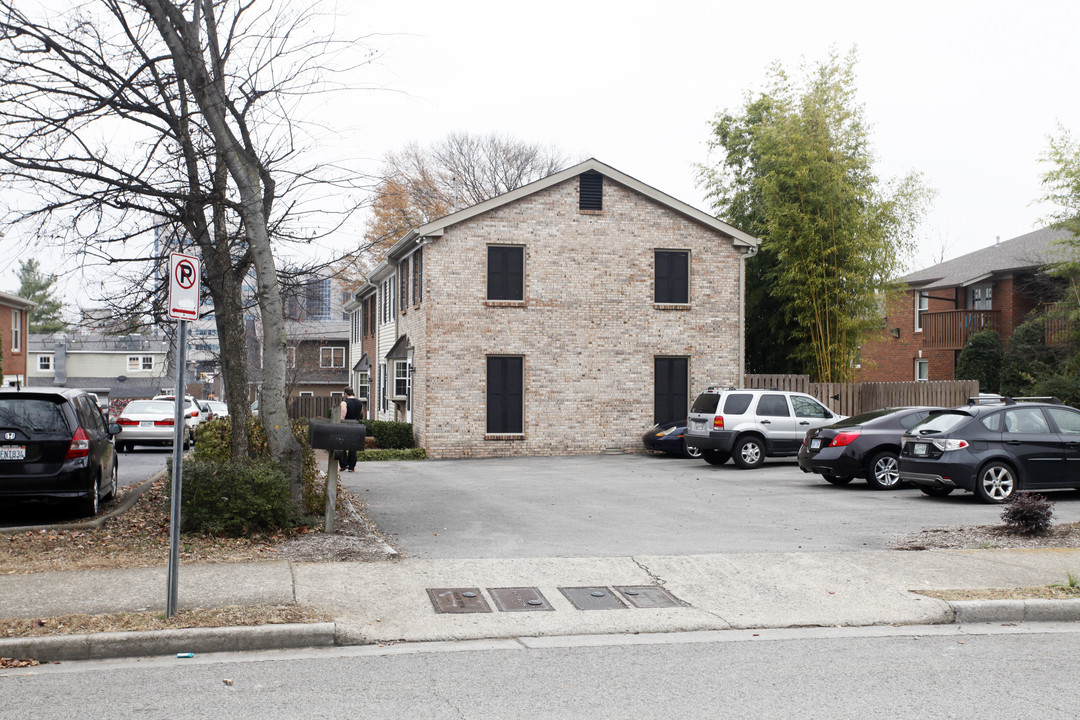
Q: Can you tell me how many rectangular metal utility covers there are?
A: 4